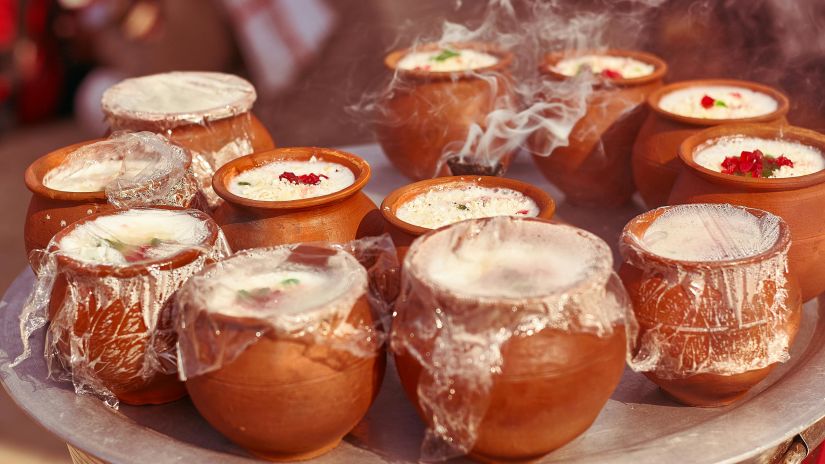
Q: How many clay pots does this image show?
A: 12